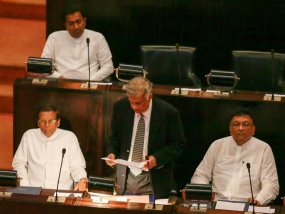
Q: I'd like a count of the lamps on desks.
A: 6